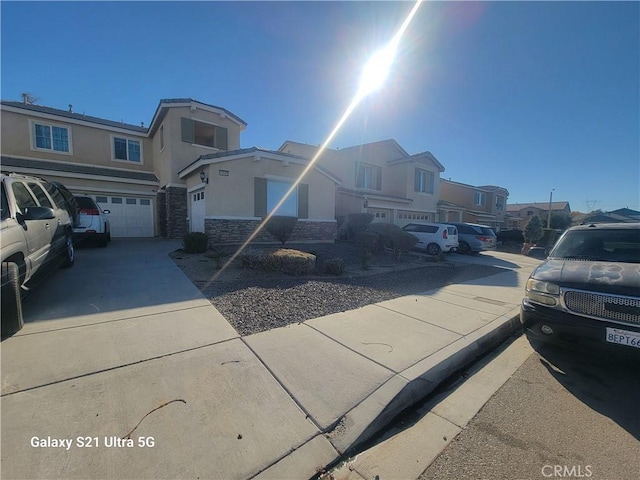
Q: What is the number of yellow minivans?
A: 0